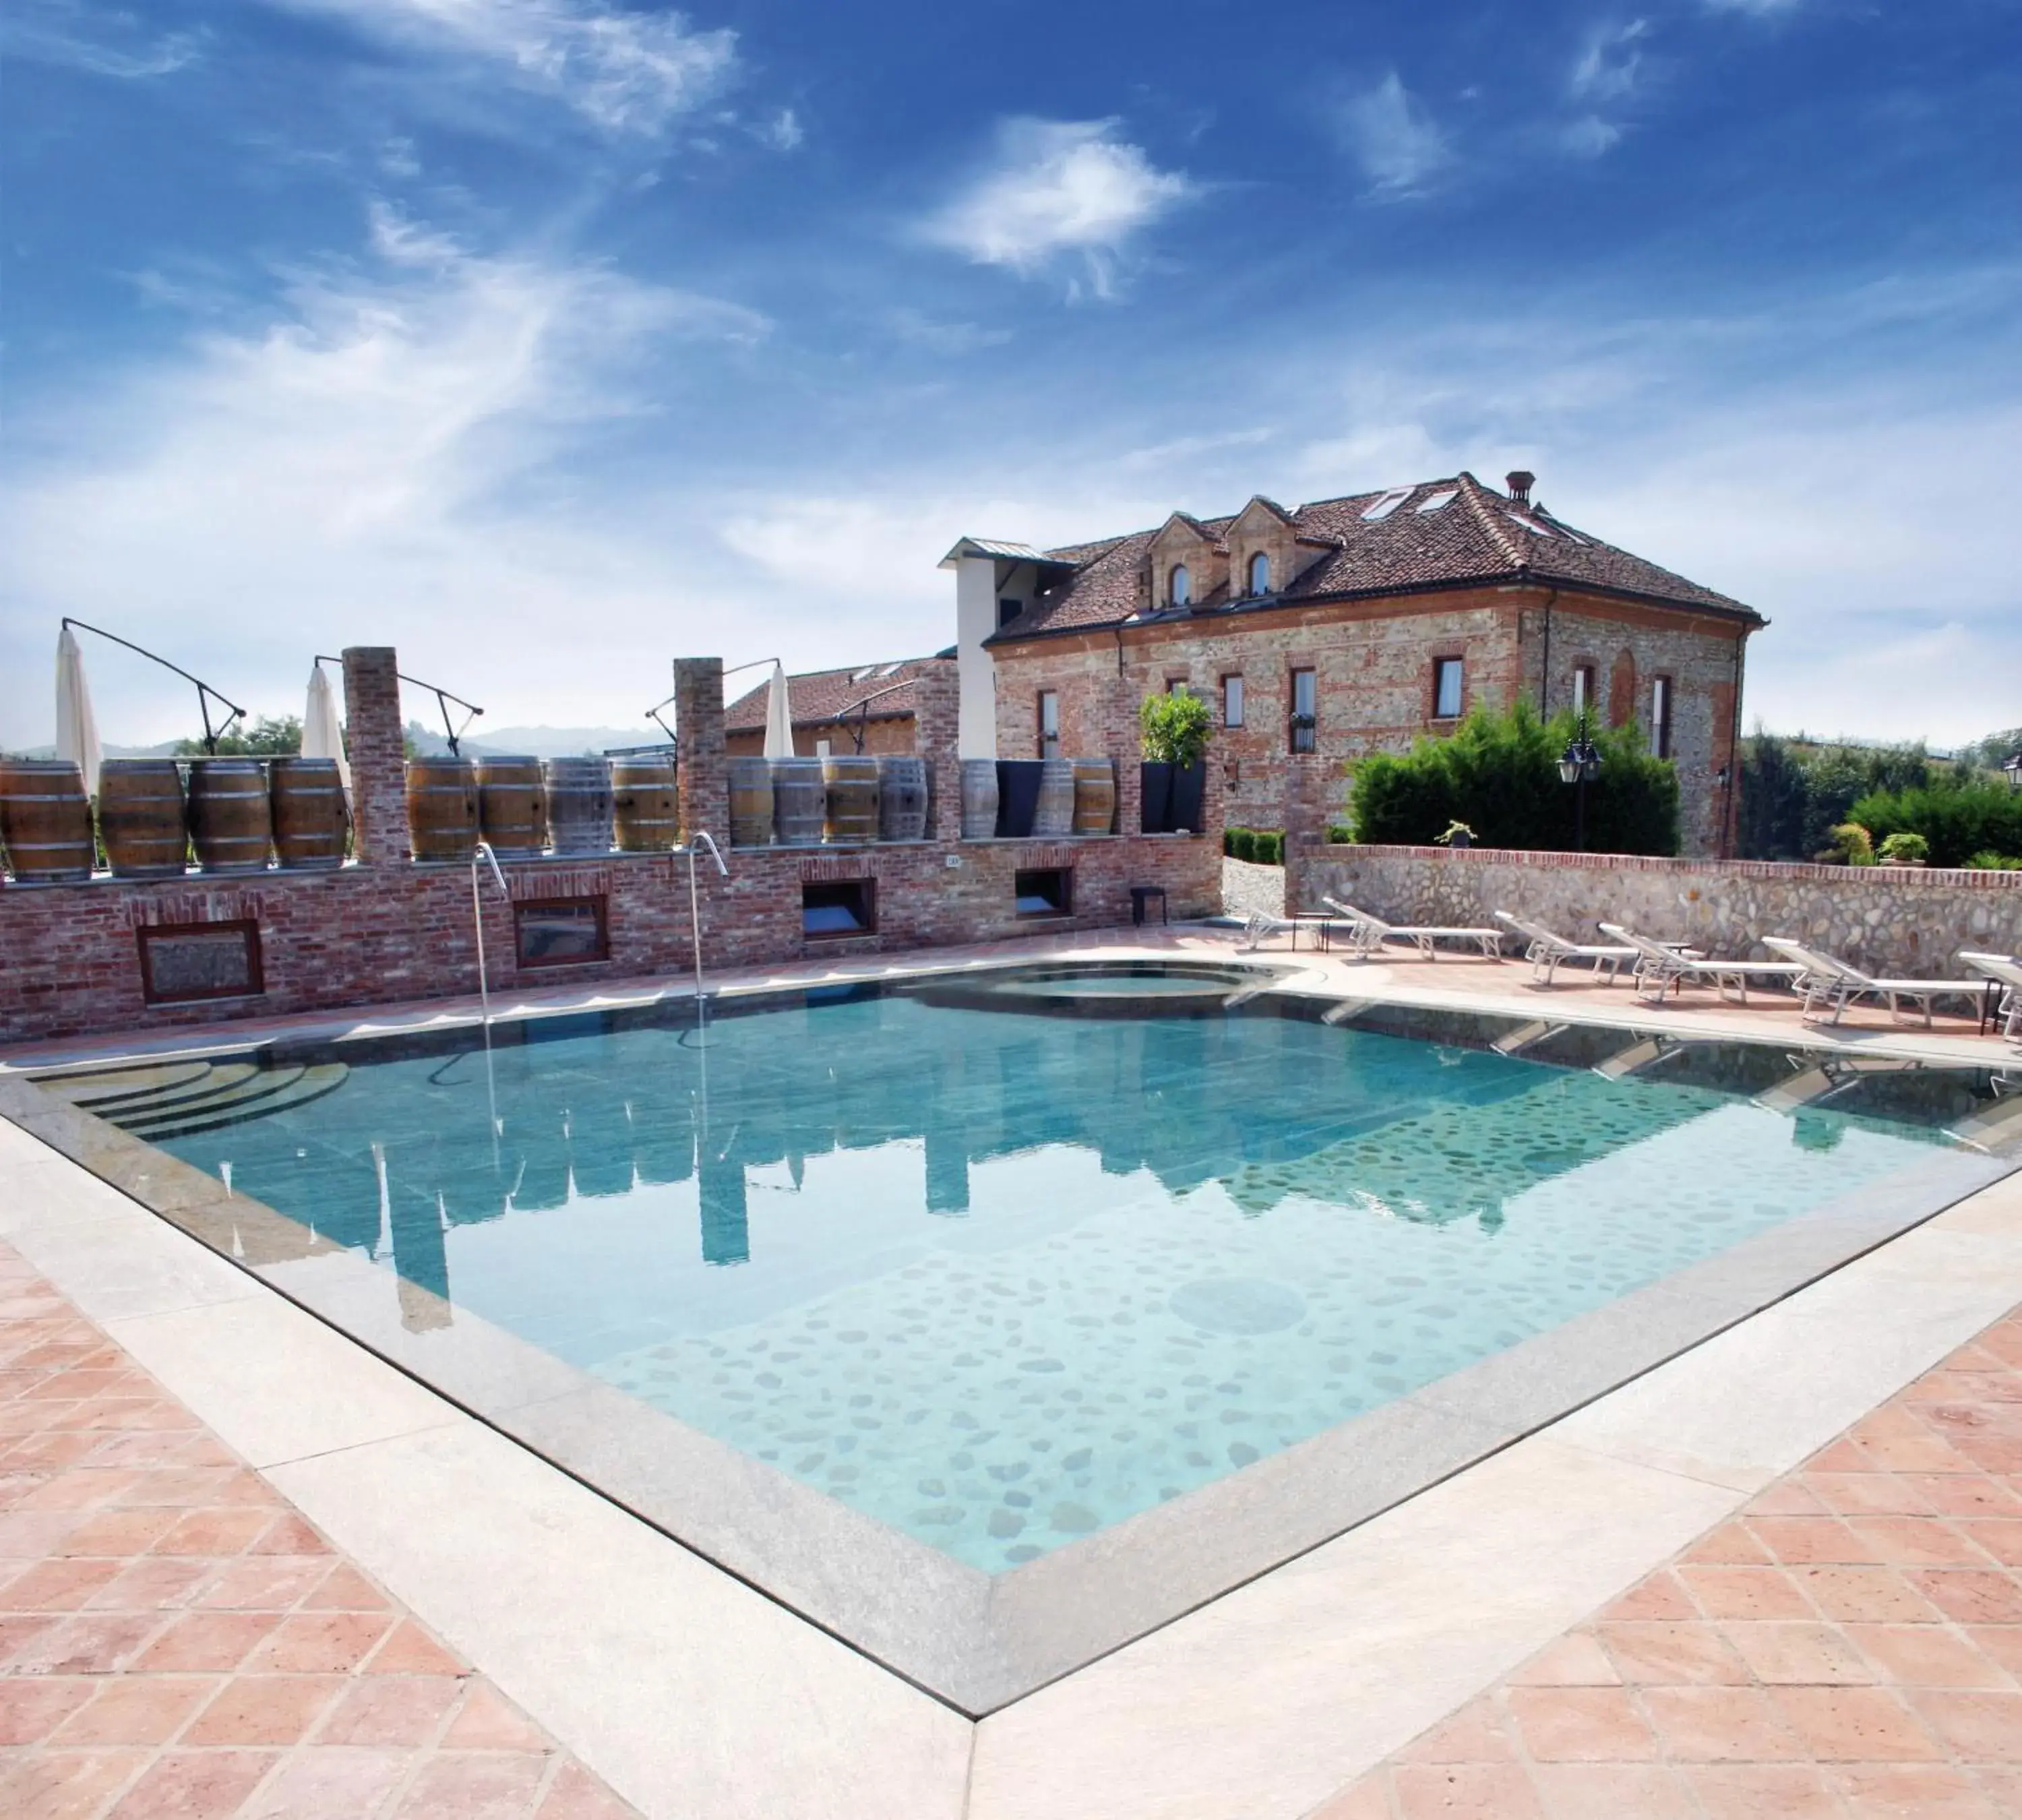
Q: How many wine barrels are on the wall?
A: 15